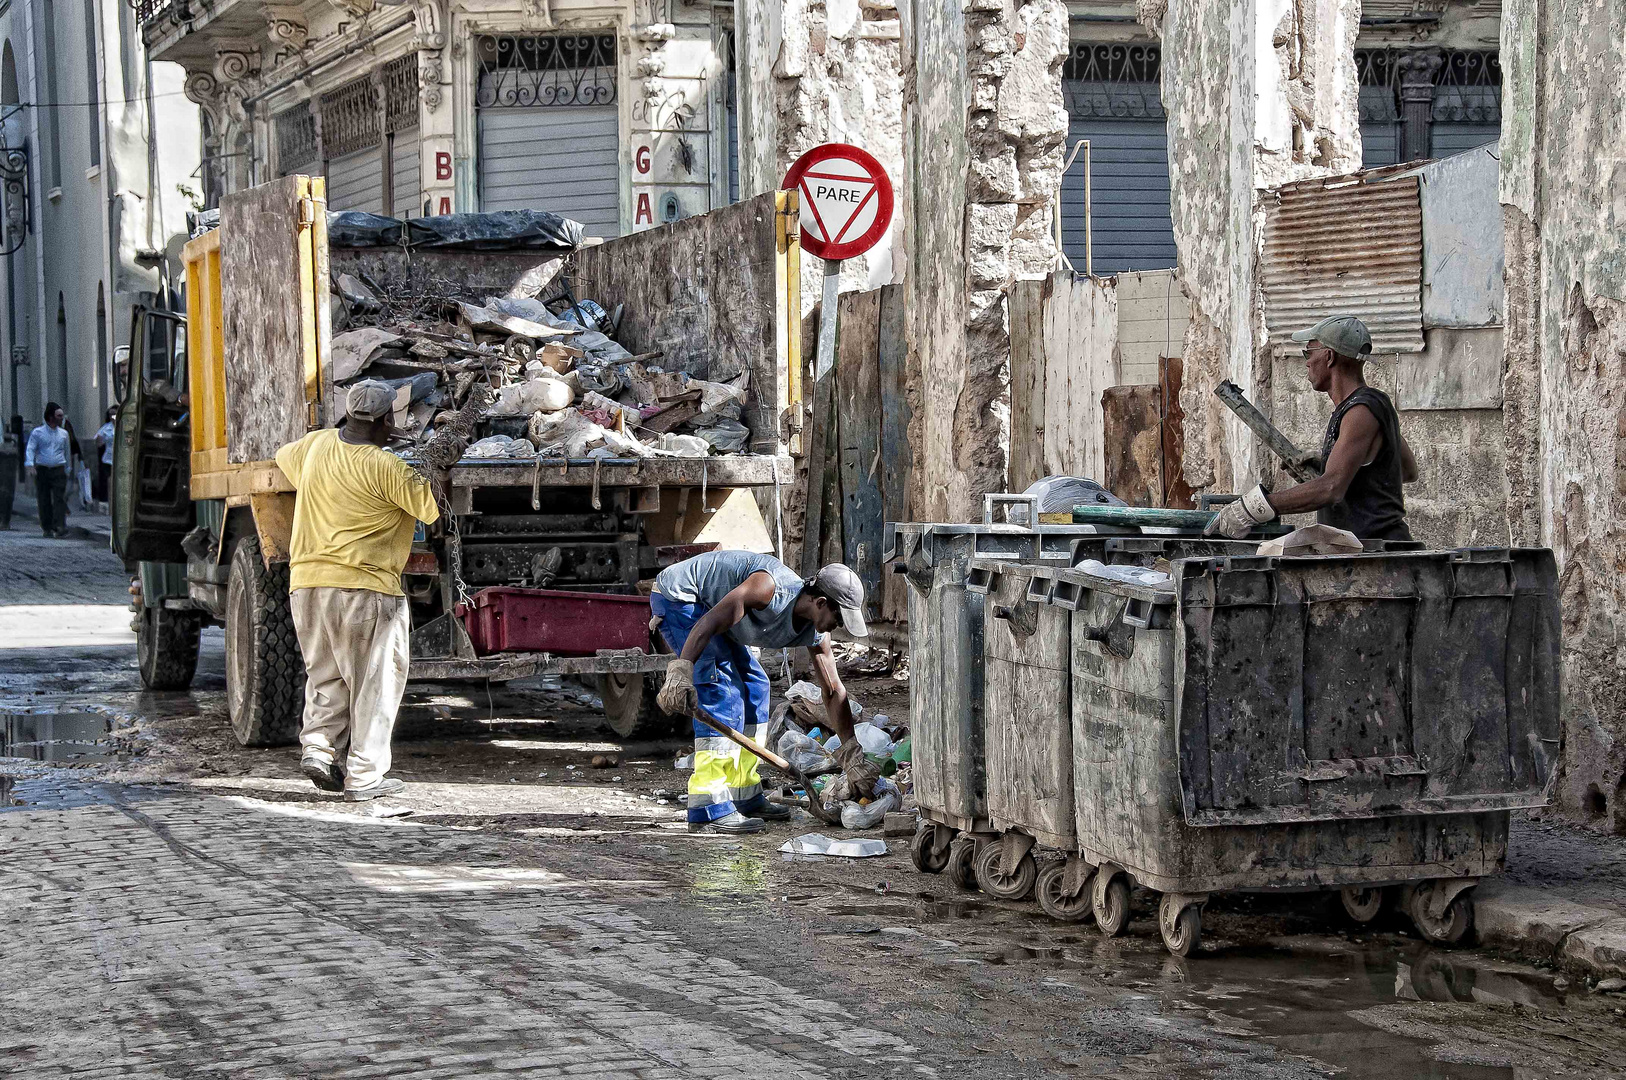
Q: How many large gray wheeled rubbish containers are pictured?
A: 3